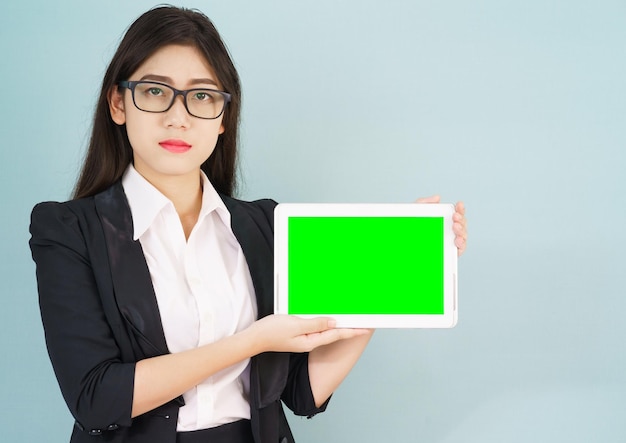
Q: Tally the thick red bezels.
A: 0